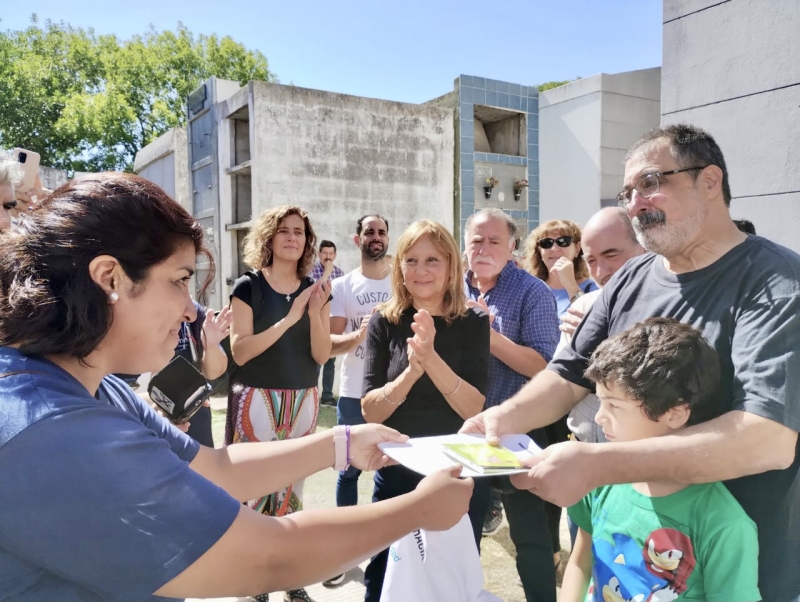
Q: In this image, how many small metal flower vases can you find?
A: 2